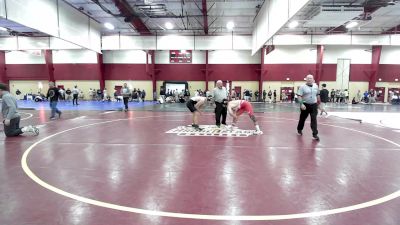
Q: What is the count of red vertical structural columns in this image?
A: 8